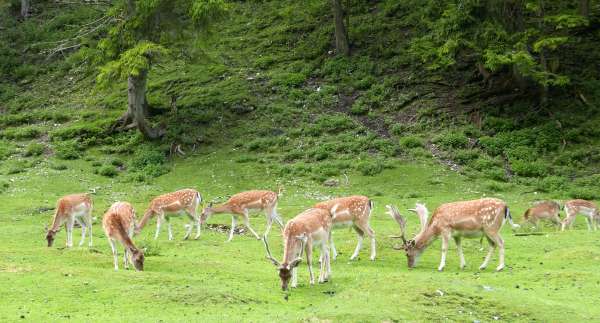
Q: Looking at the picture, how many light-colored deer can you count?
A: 9